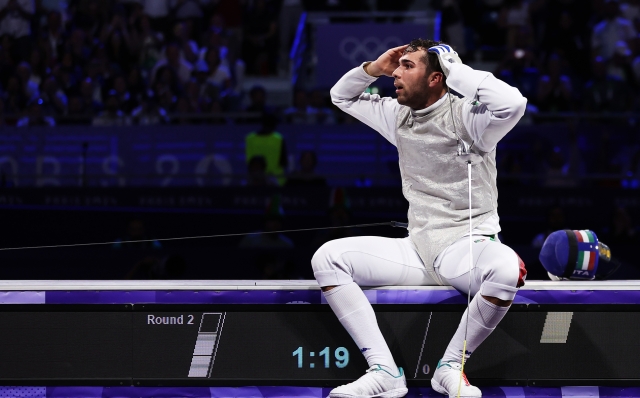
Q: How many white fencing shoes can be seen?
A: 2